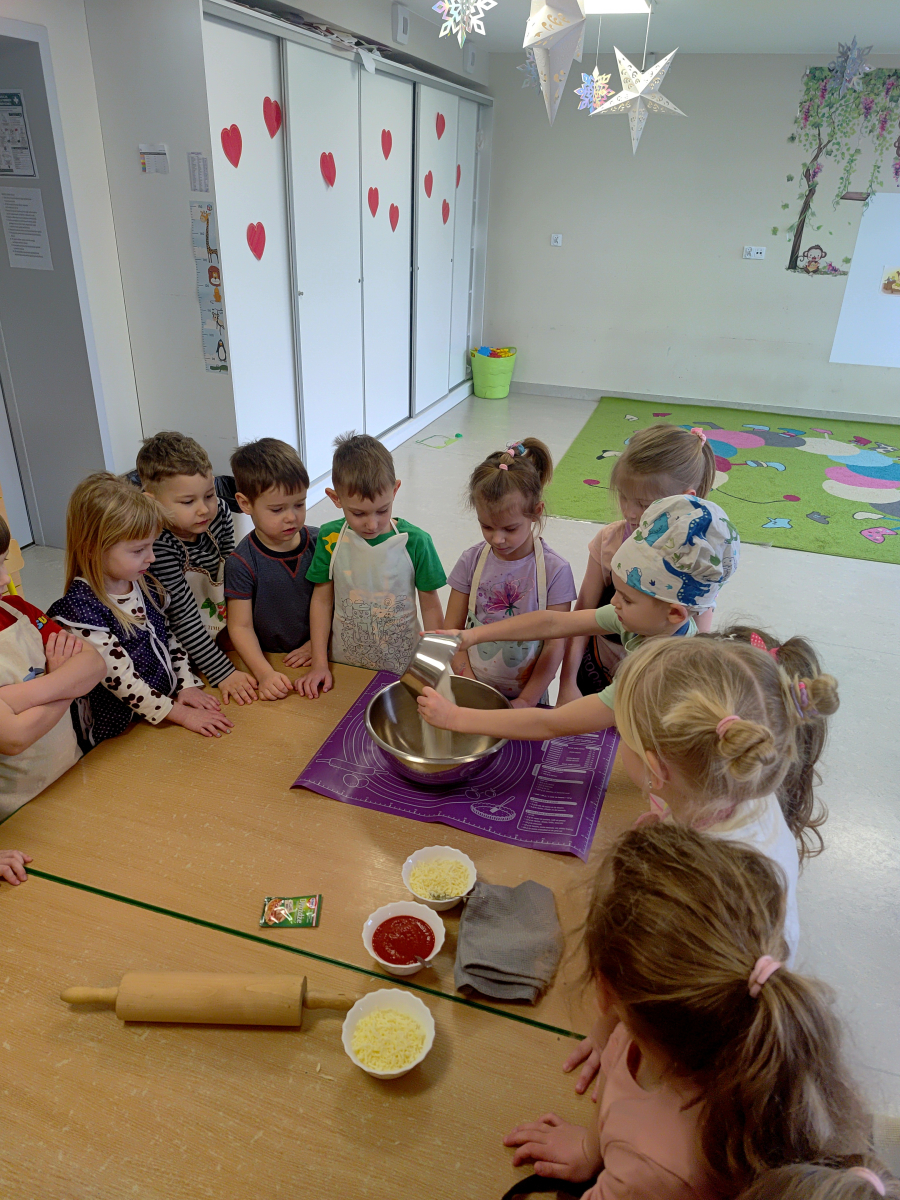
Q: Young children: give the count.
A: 12